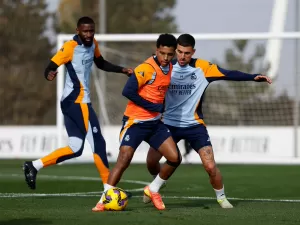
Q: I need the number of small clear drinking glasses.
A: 0